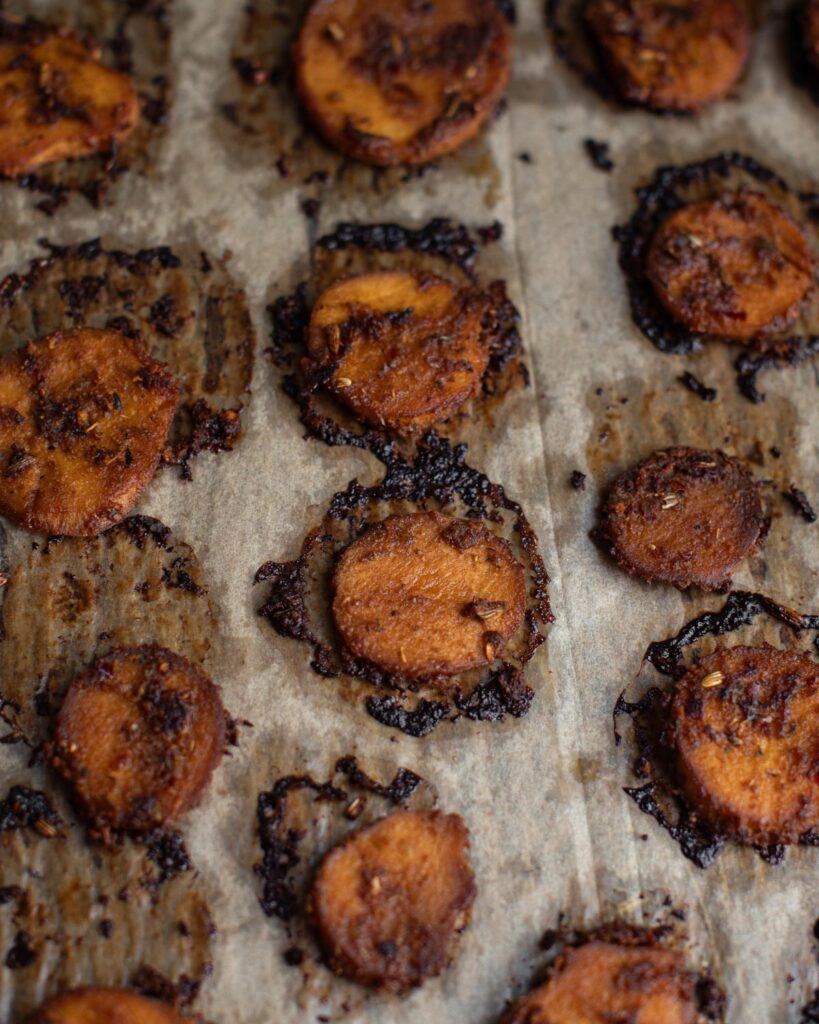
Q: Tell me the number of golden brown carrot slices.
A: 14